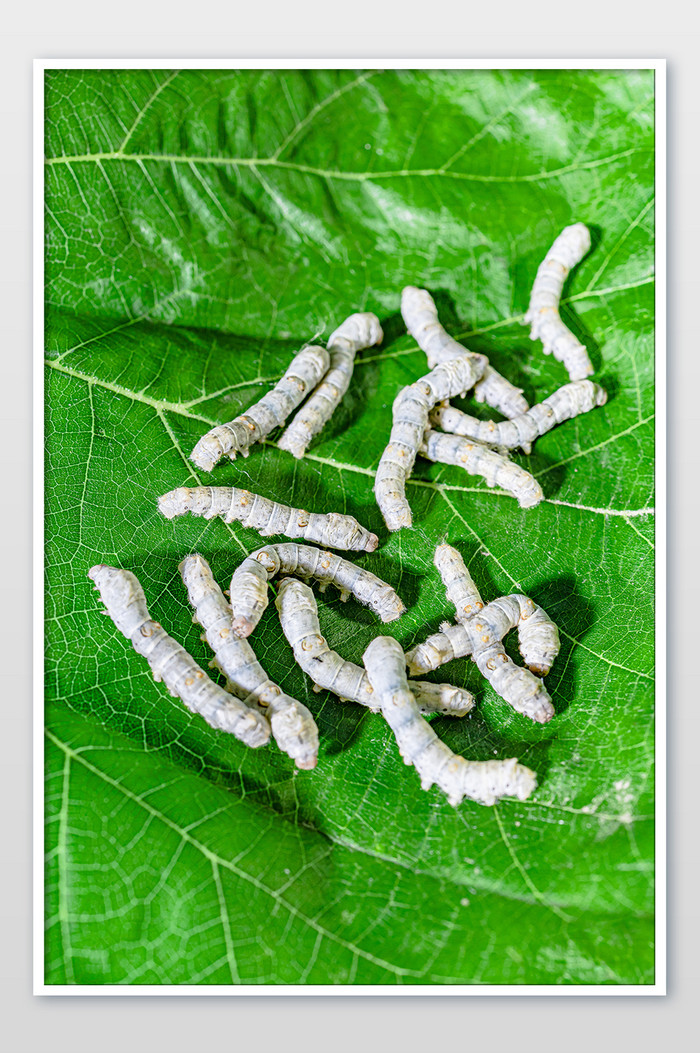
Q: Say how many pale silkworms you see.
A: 15